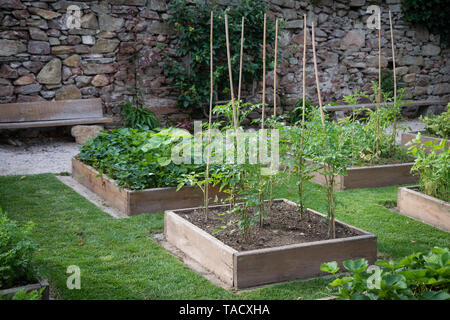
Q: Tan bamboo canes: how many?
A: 9